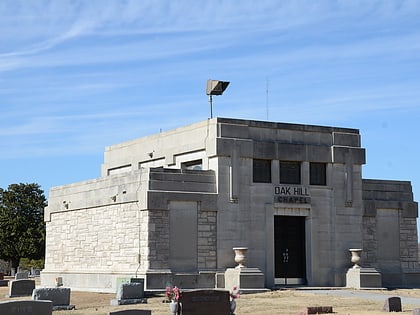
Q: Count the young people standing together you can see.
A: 0